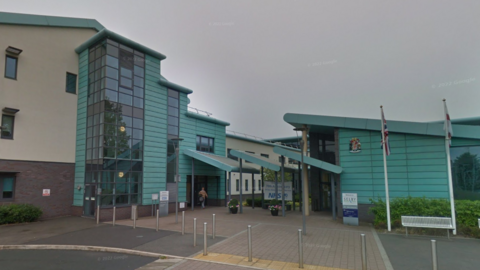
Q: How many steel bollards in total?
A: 12